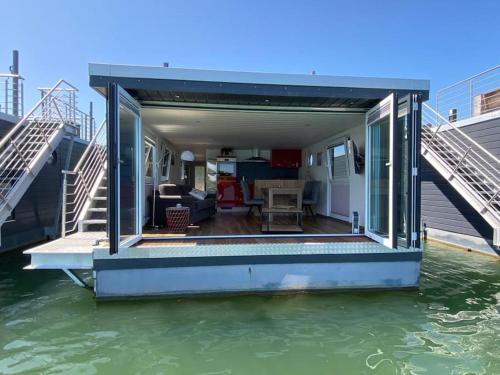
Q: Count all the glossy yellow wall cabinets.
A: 0